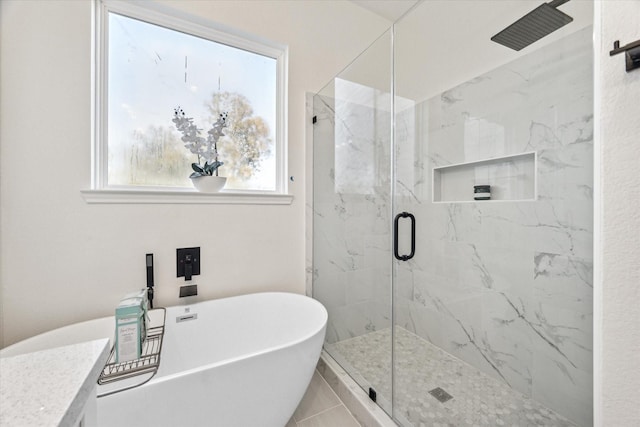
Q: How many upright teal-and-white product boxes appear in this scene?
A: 2